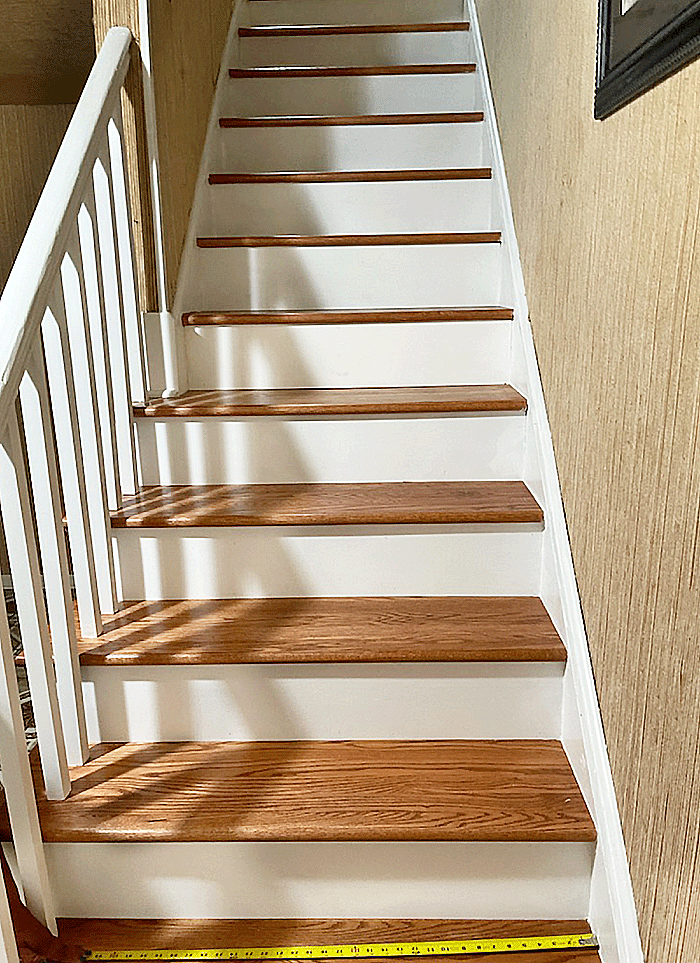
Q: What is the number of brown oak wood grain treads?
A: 11